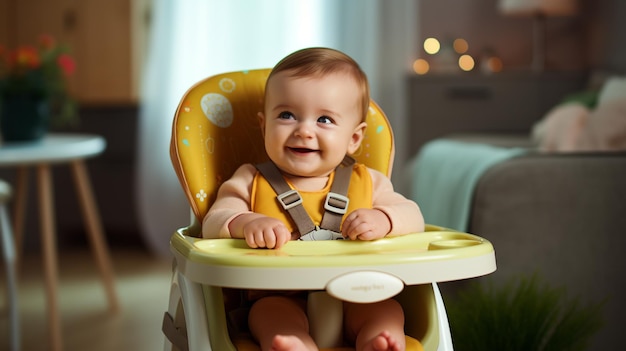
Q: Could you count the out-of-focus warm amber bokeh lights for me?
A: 5